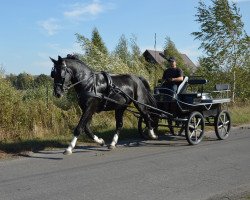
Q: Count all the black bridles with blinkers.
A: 1